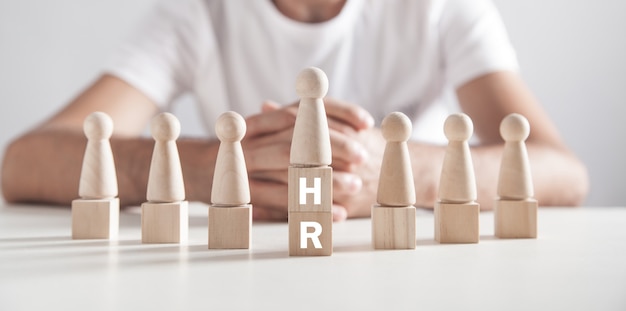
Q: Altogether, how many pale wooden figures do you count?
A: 7